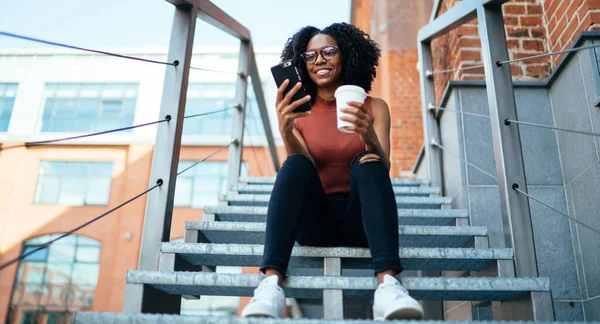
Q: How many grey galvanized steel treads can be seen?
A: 8